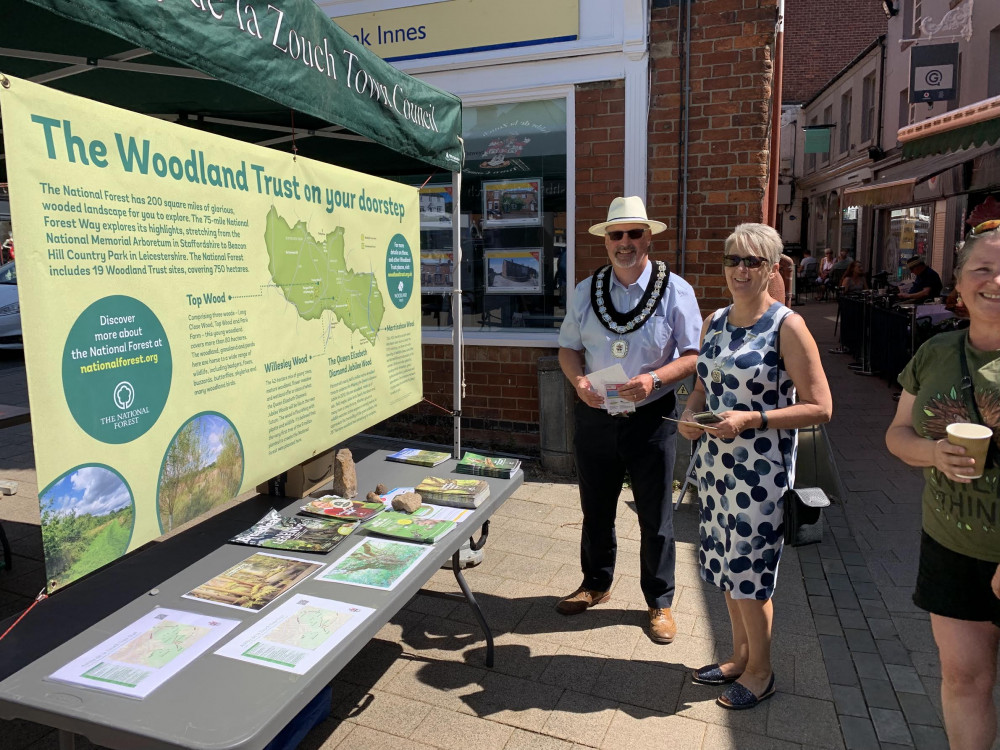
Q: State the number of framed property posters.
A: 4